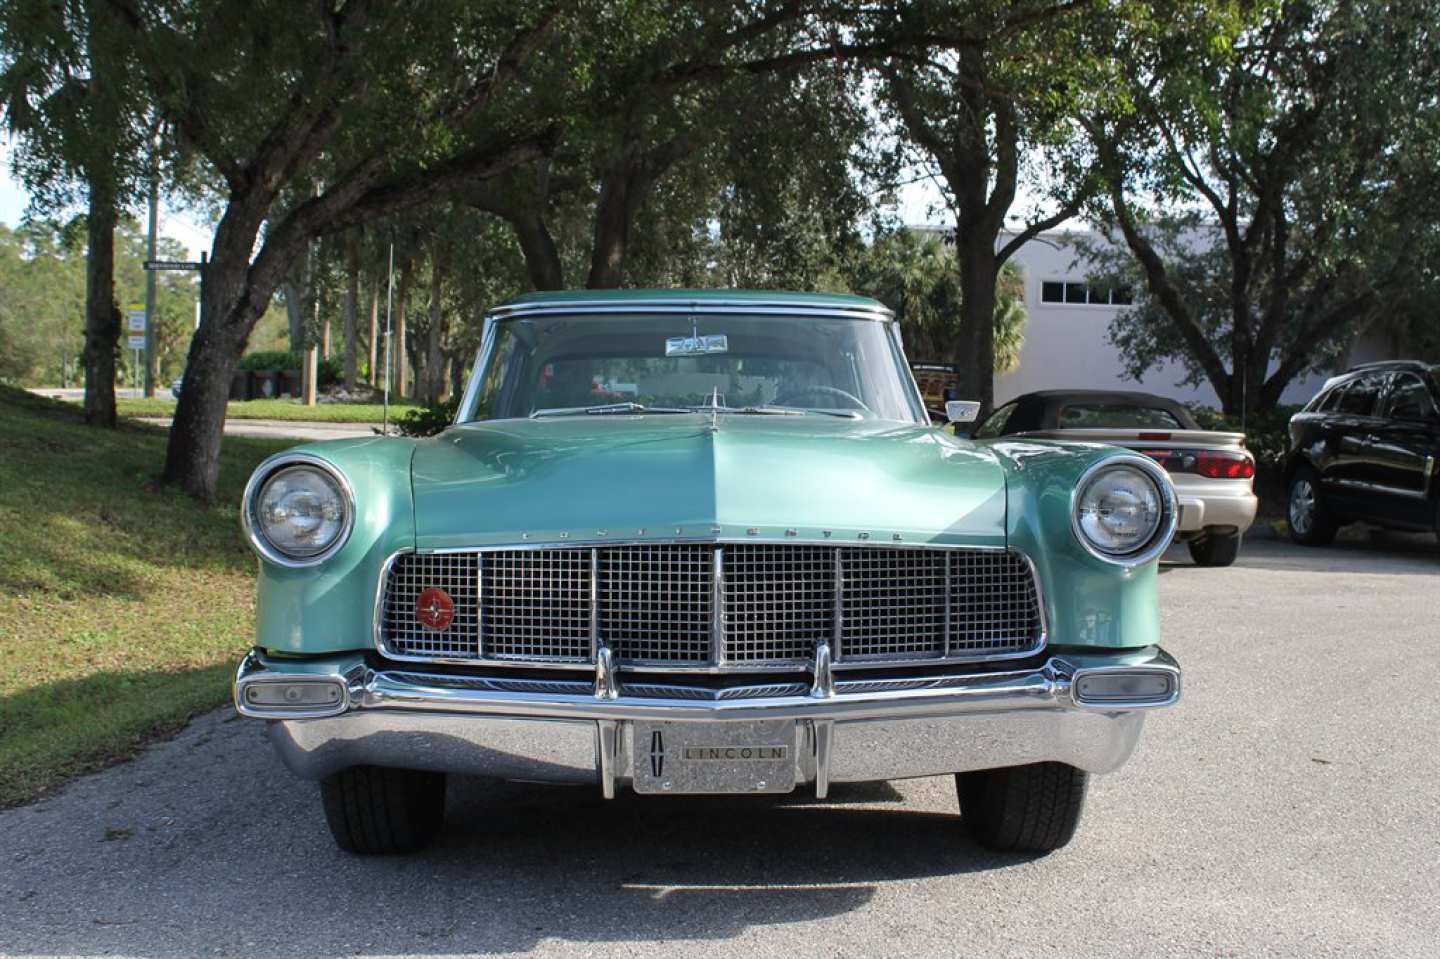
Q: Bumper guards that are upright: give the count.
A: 2